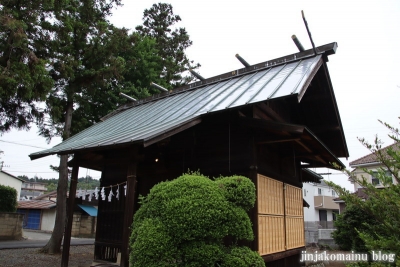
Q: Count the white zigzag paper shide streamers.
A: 8